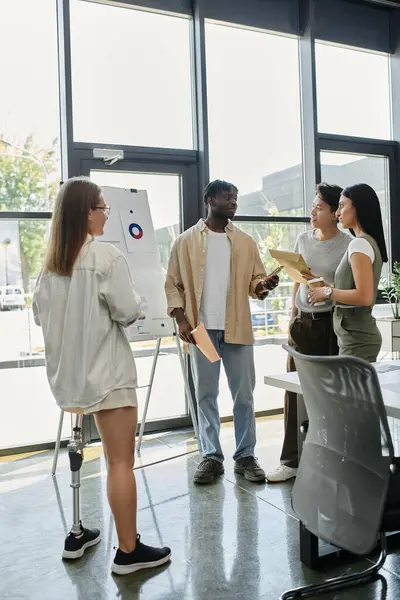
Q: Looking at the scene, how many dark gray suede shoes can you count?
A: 2